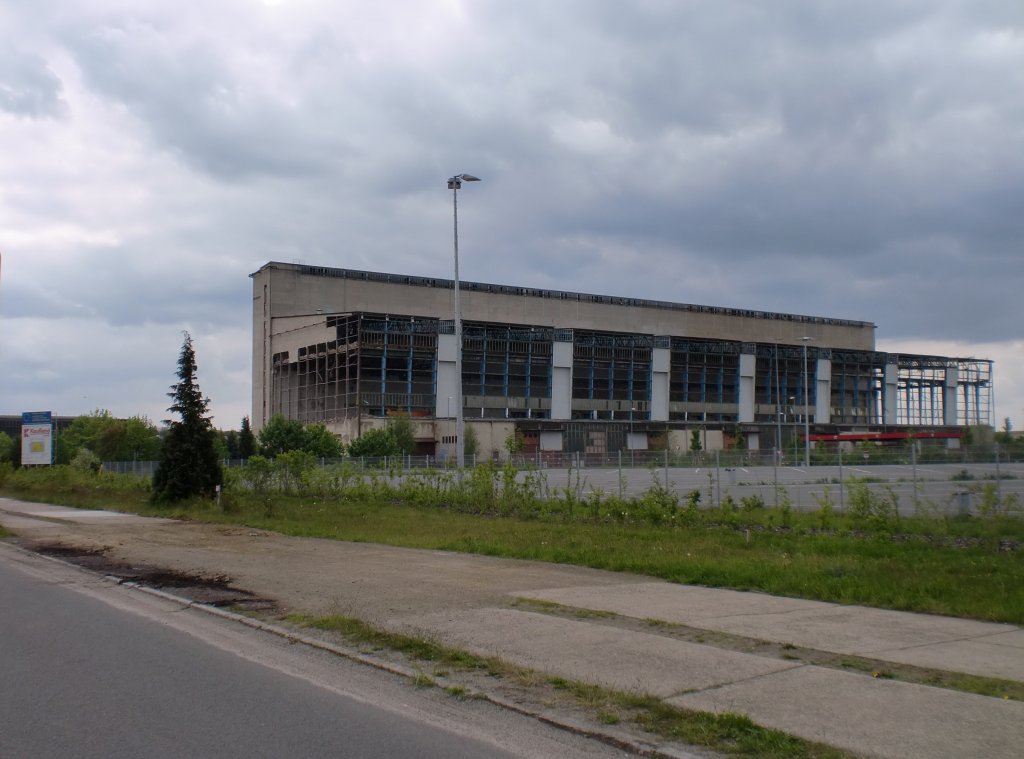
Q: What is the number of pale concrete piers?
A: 7